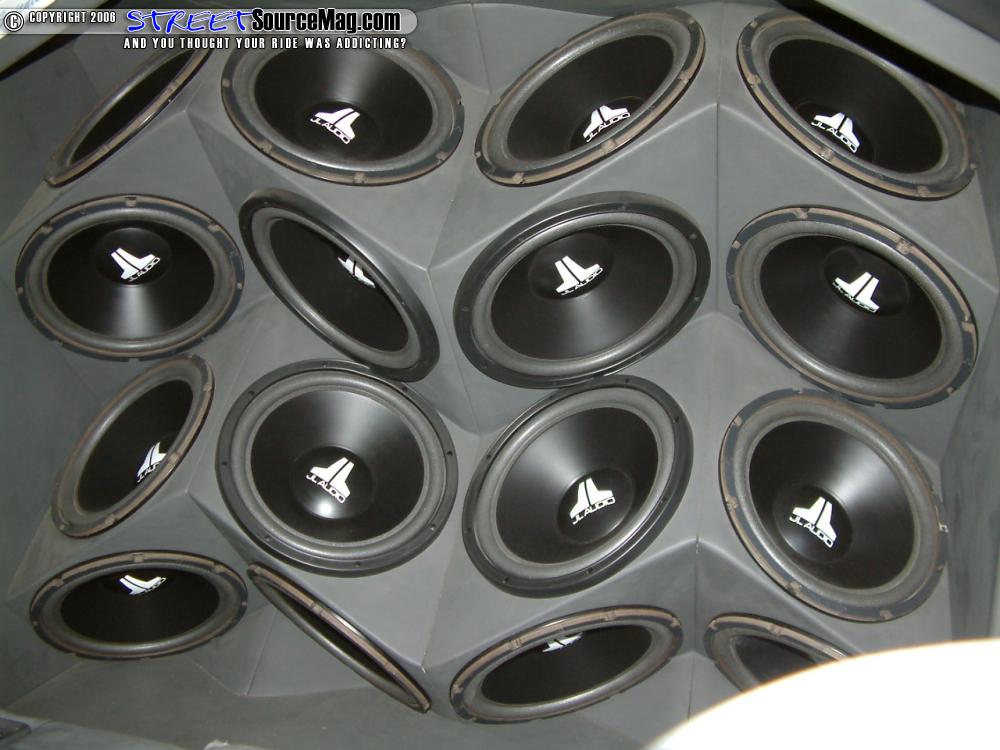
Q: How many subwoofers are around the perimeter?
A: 12